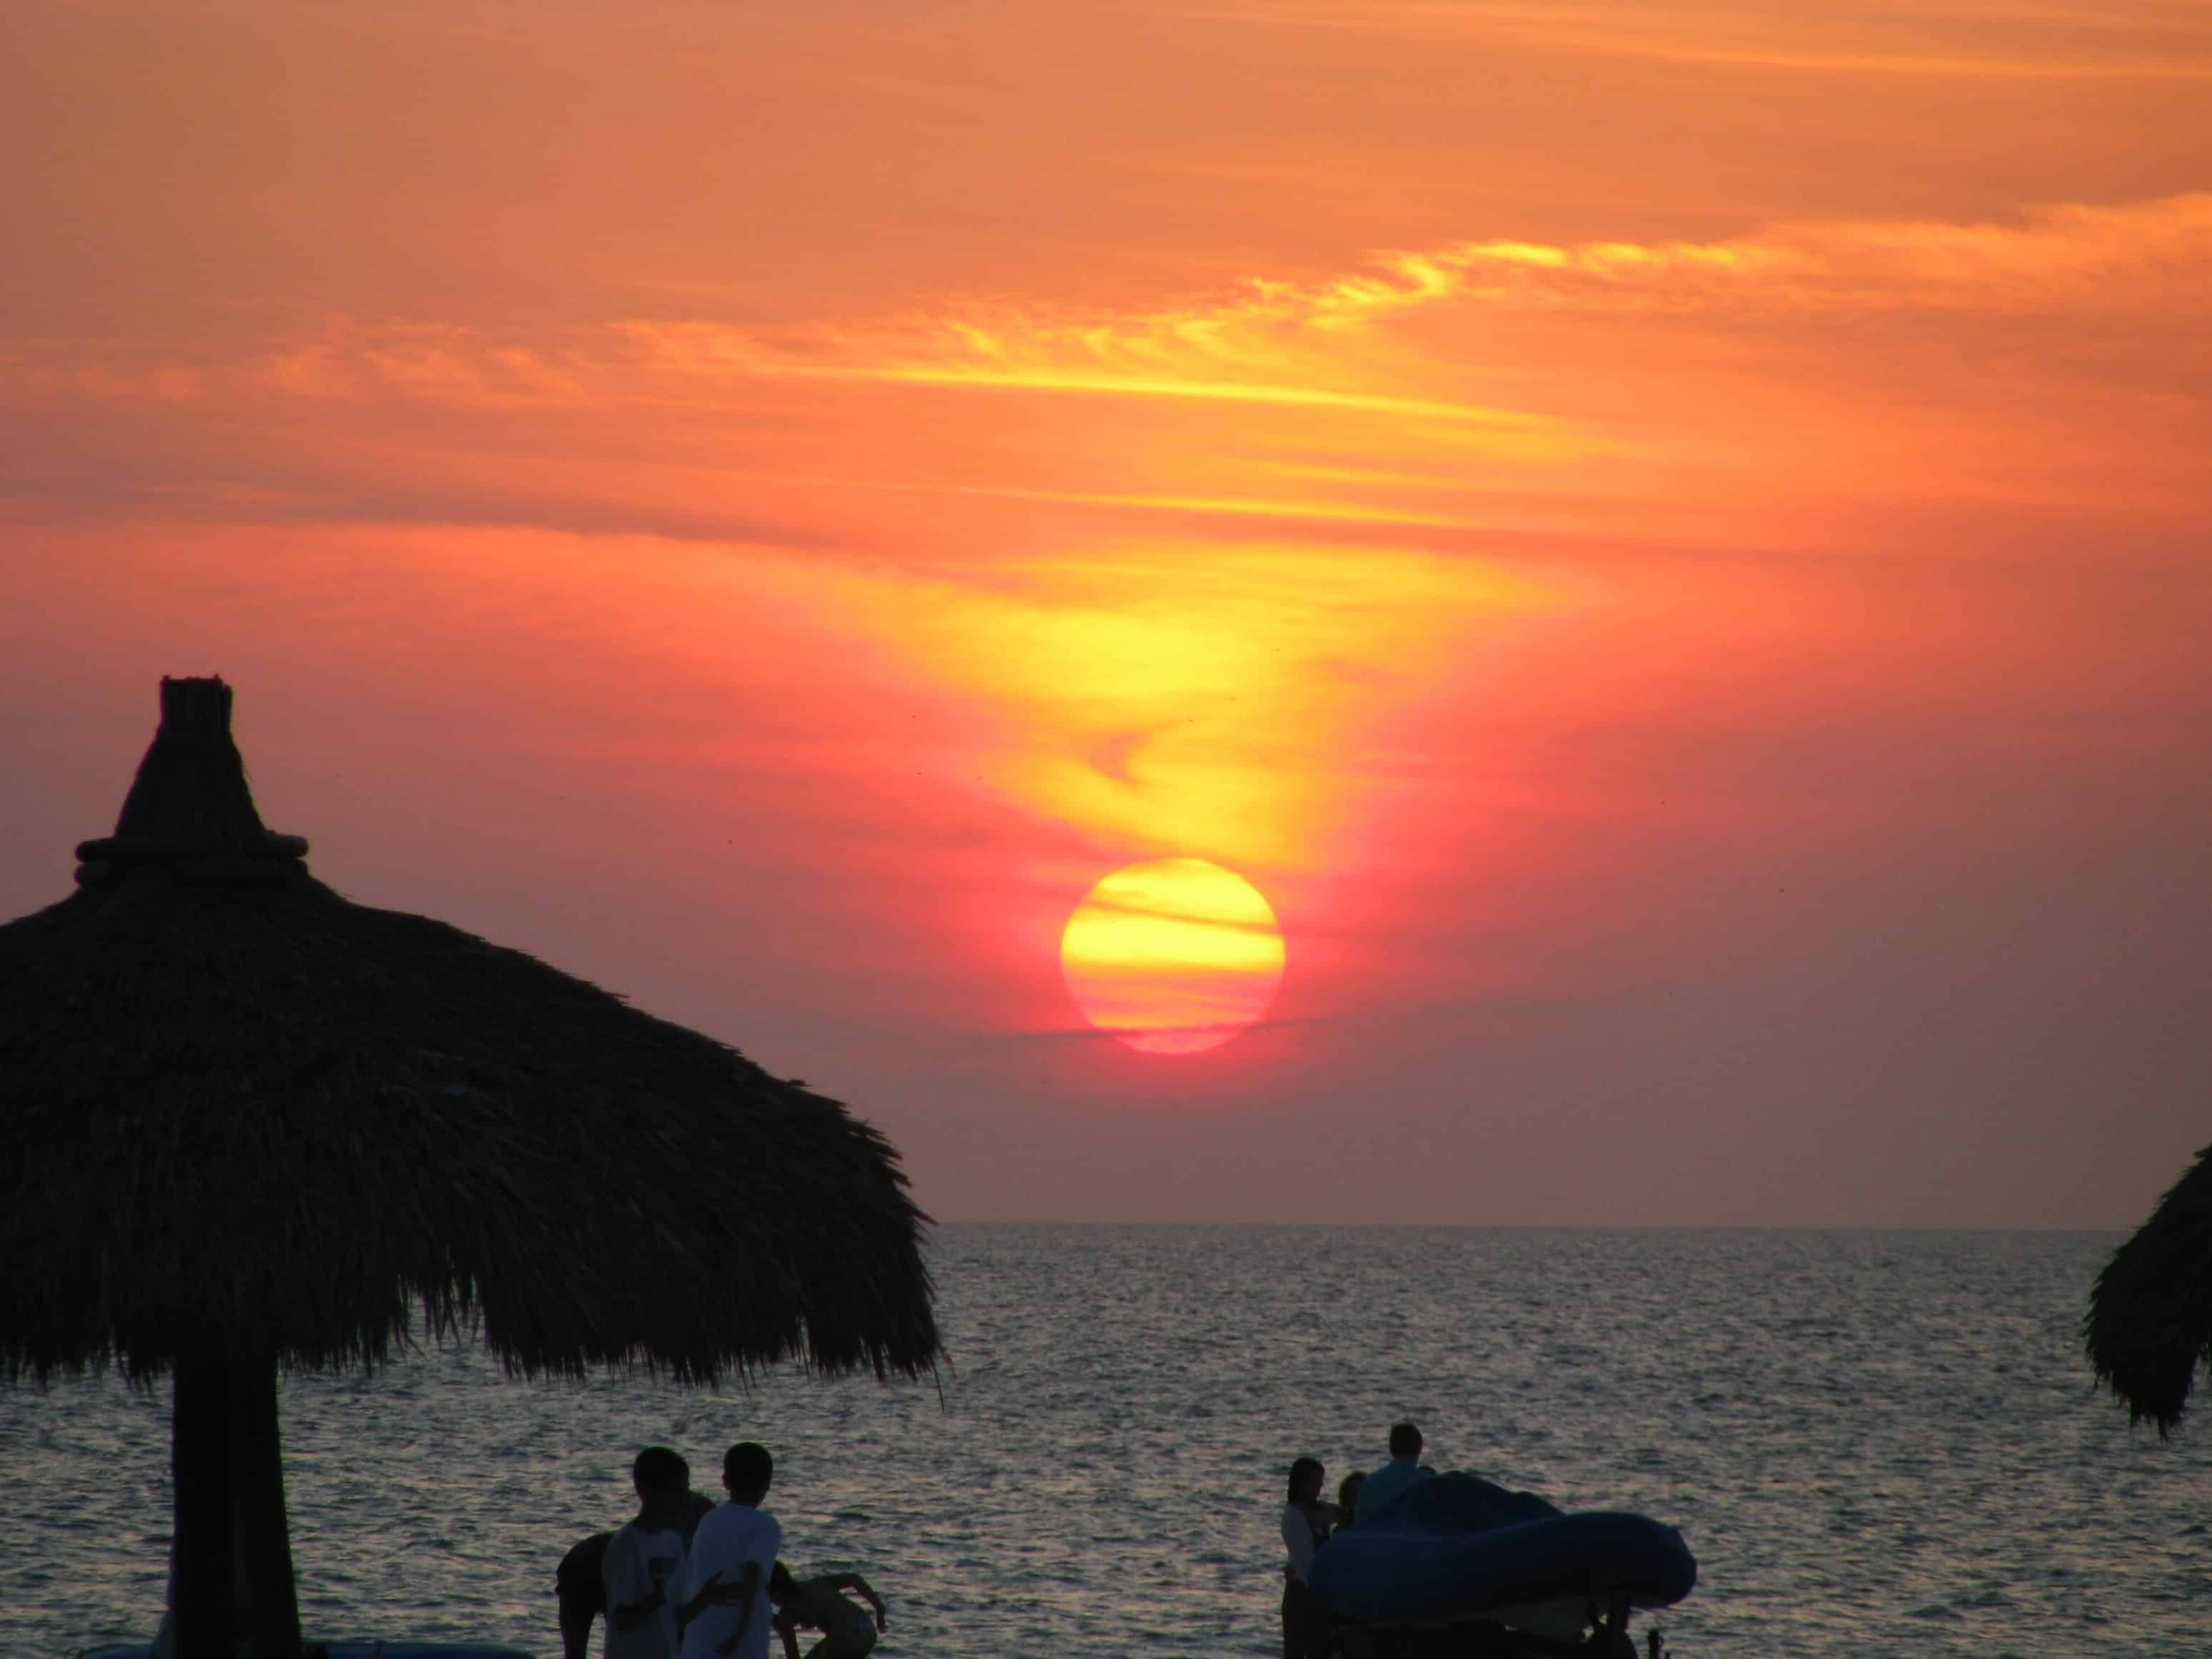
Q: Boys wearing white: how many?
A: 2